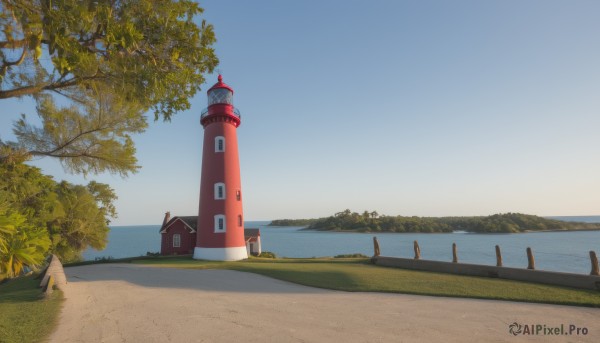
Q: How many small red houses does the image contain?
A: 1